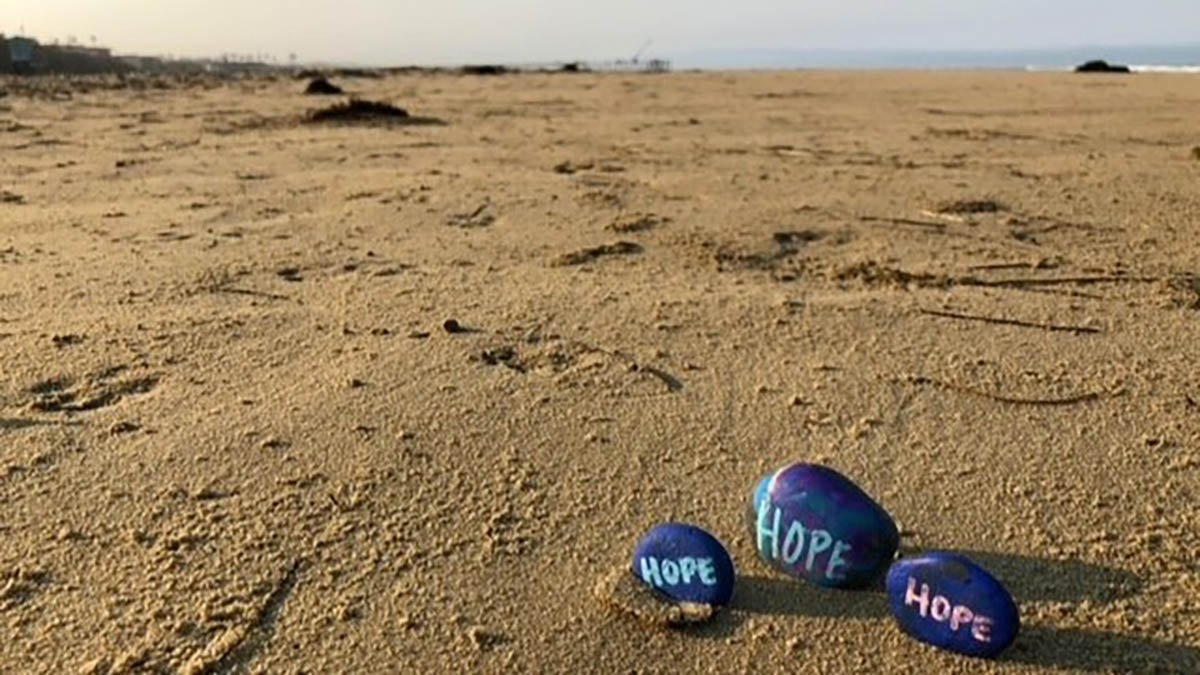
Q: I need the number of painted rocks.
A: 3